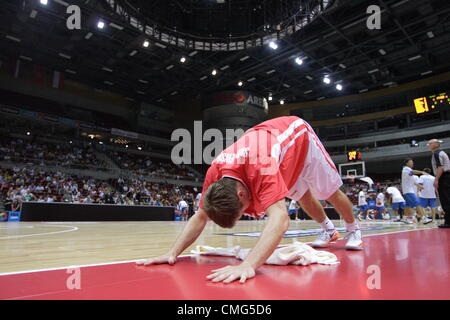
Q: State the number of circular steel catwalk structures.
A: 1